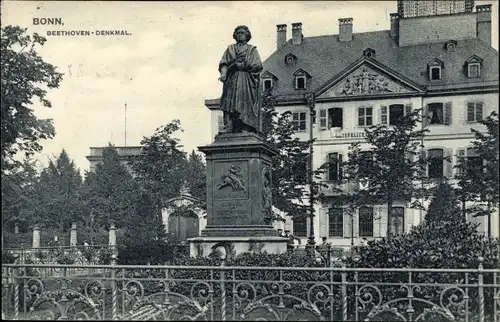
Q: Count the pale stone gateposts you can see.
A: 3